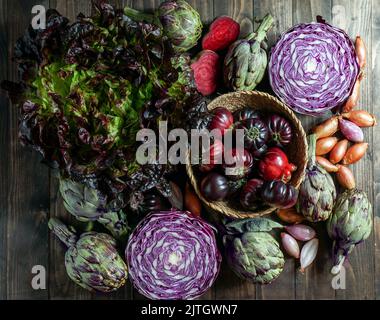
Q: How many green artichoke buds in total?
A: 7